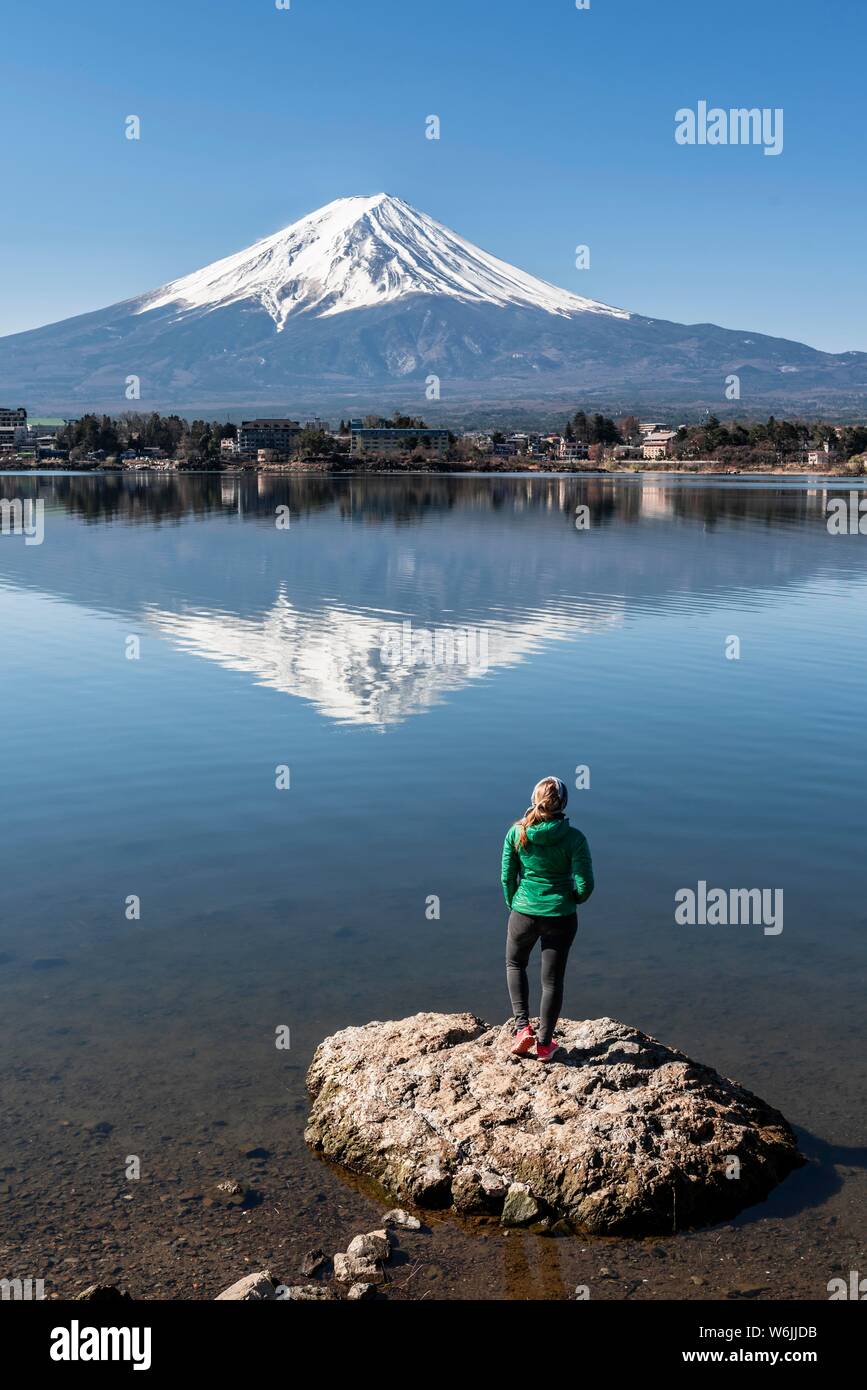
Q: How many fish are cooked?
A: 0